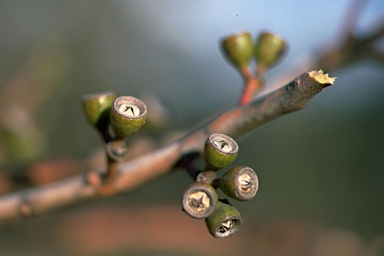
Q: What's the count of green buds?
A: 8